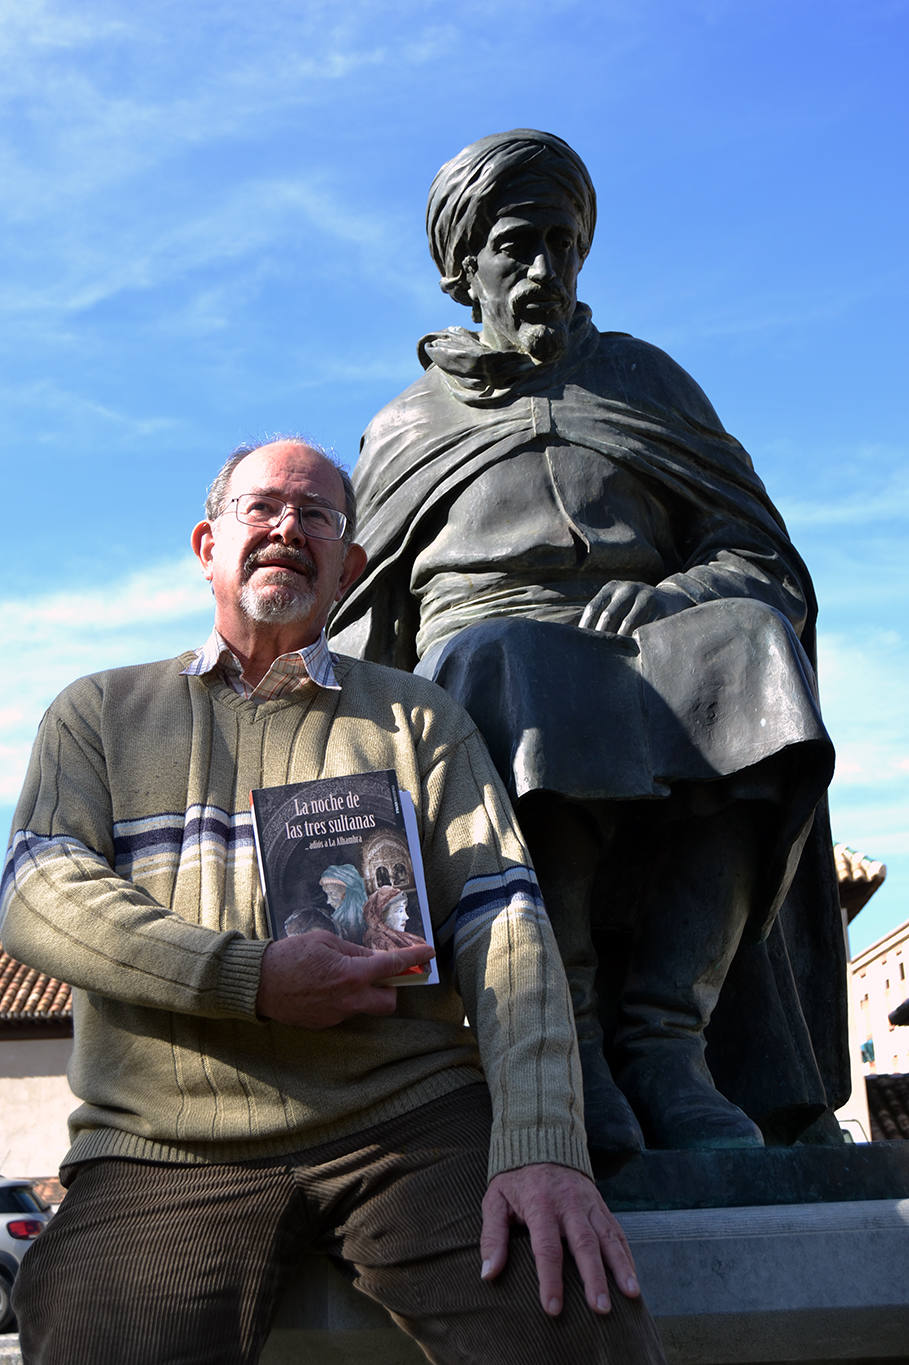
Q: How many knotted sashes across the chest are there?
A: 0